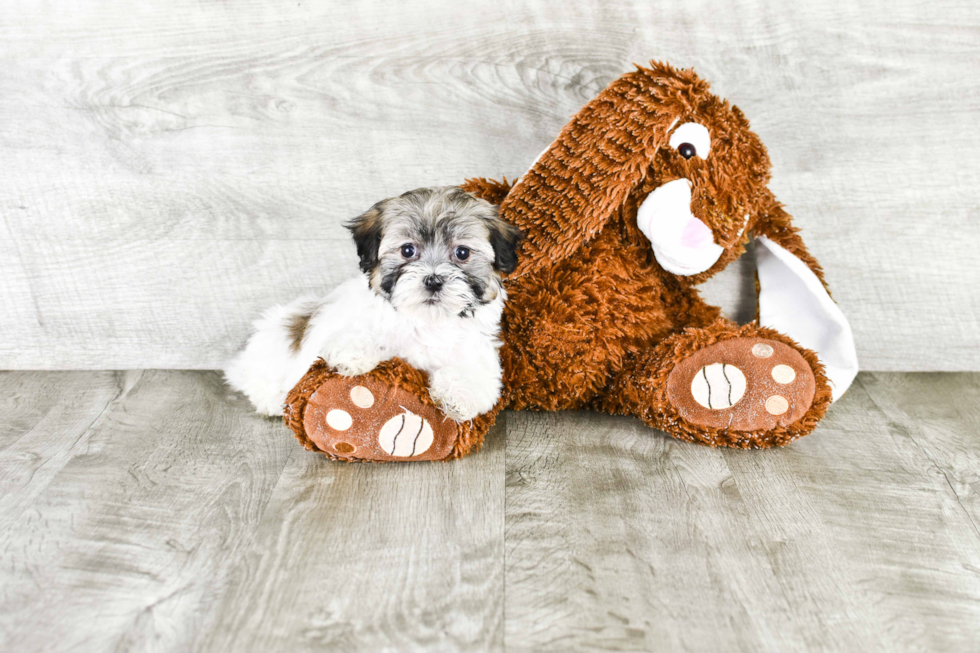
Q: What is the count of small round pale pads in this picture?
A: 5